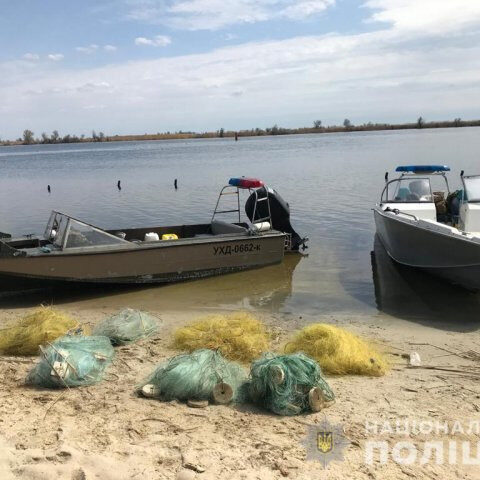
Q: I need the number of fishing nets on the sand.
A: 7